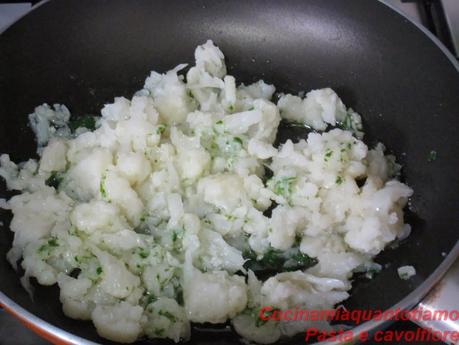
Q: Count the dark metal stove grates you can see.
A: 1